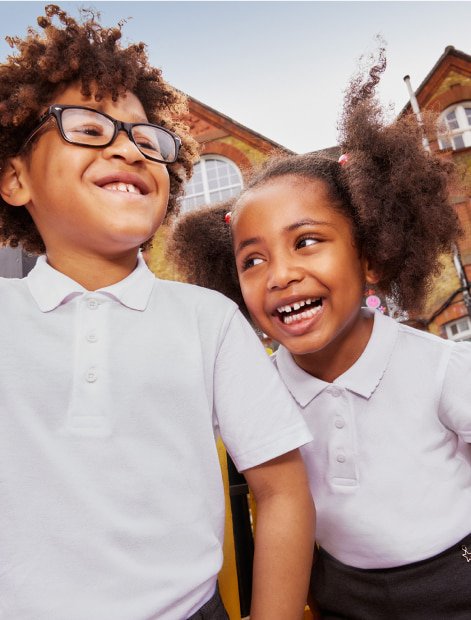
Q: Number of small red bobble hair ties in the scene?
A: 2